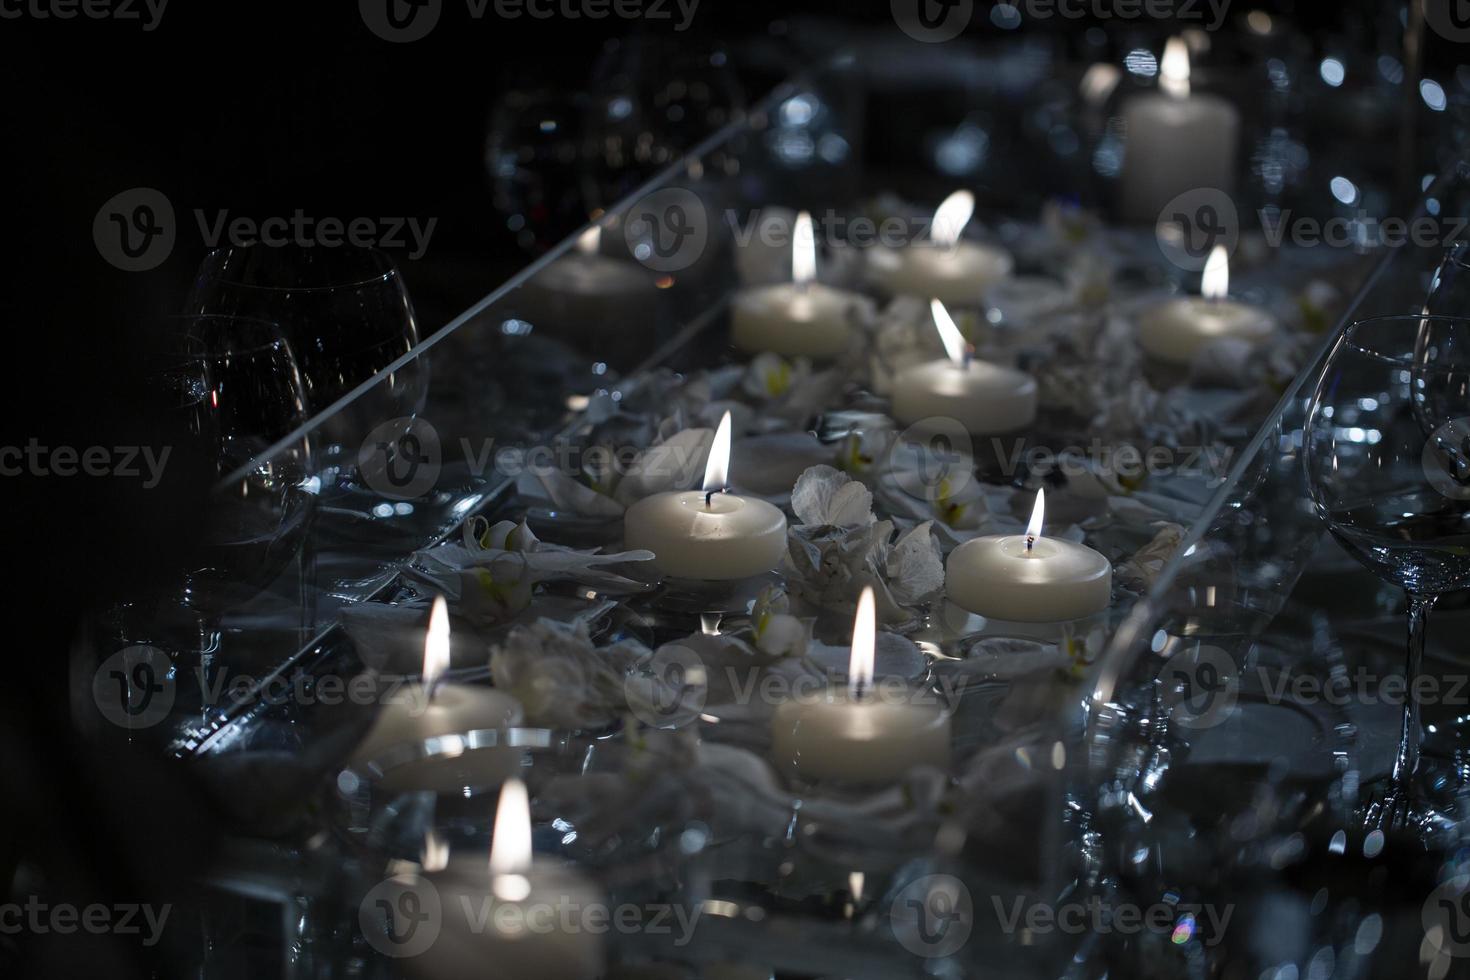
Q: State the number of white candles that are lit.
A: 10